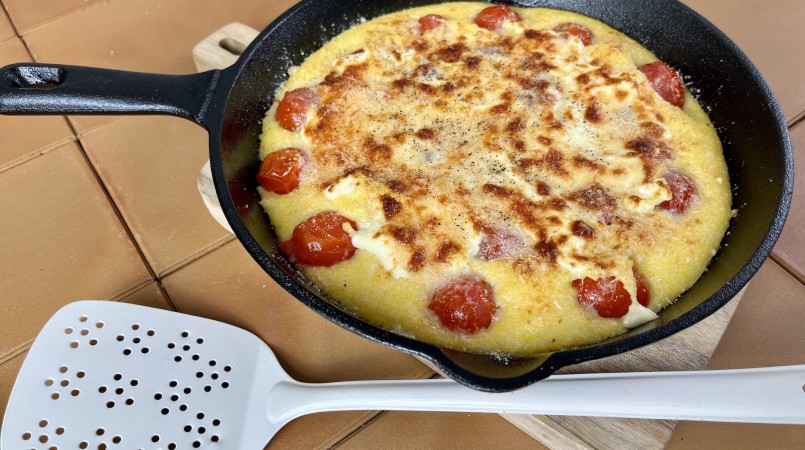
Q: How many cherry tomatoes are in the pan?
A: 11